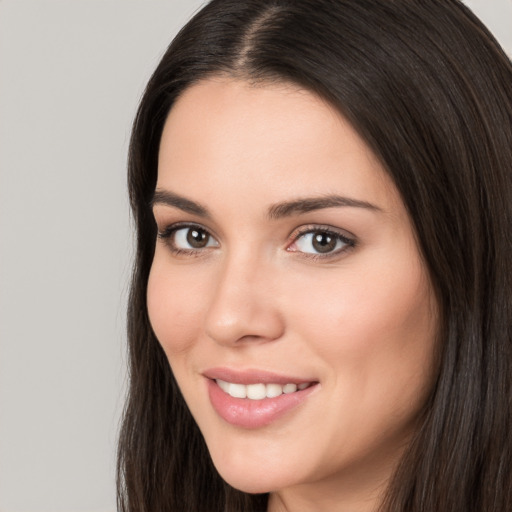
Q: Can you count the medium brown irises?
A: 2